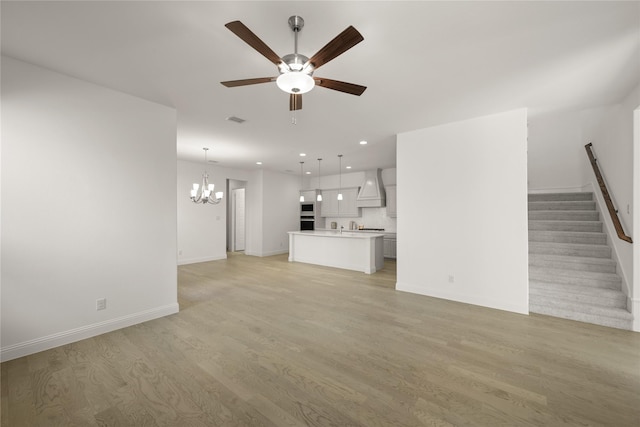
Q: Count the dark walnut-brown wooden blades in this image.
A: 5